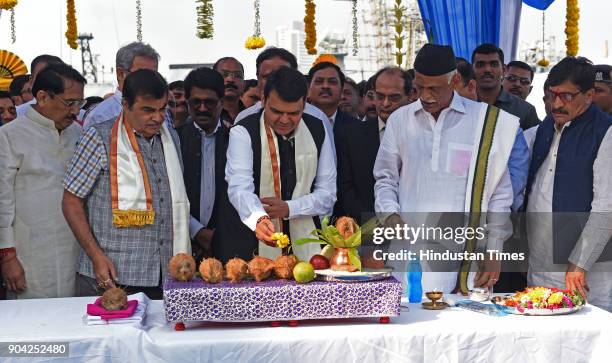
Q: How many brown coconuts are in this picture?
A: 7